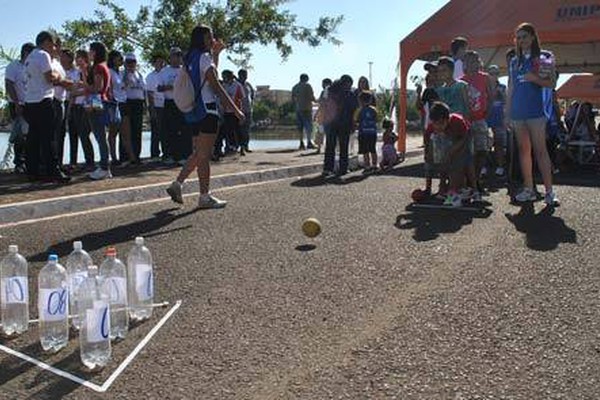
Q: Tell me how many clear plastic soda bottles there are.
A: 6